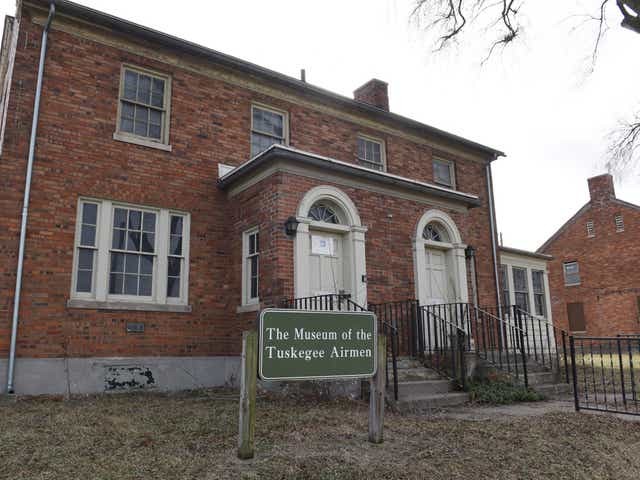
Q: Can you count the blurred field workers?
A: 0